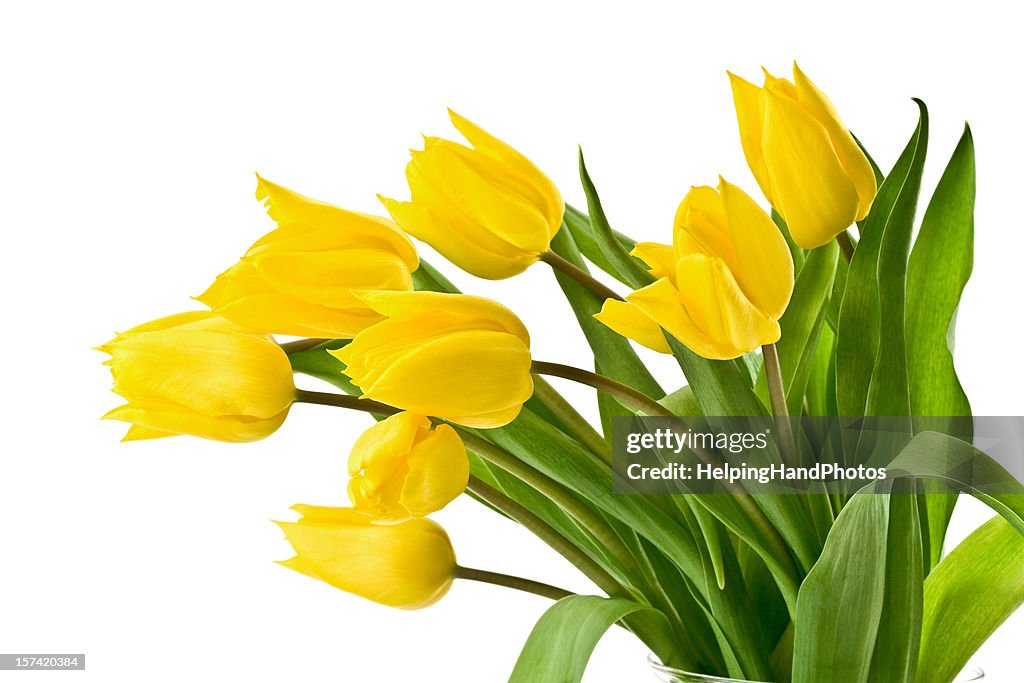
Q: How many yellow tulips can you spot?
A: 8